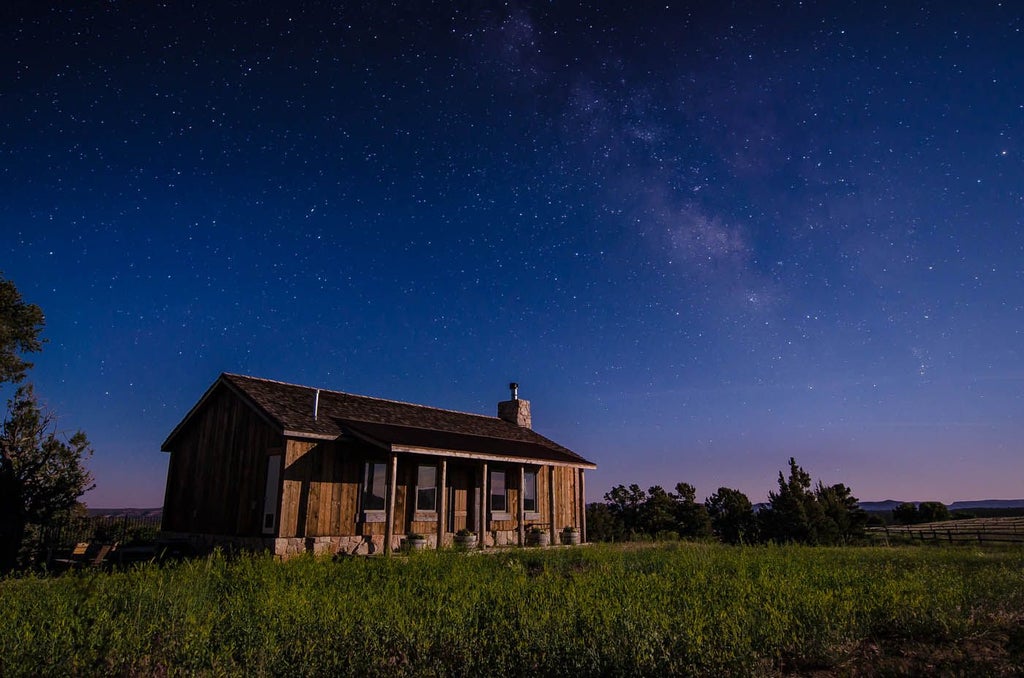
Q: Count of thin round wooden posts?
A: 6